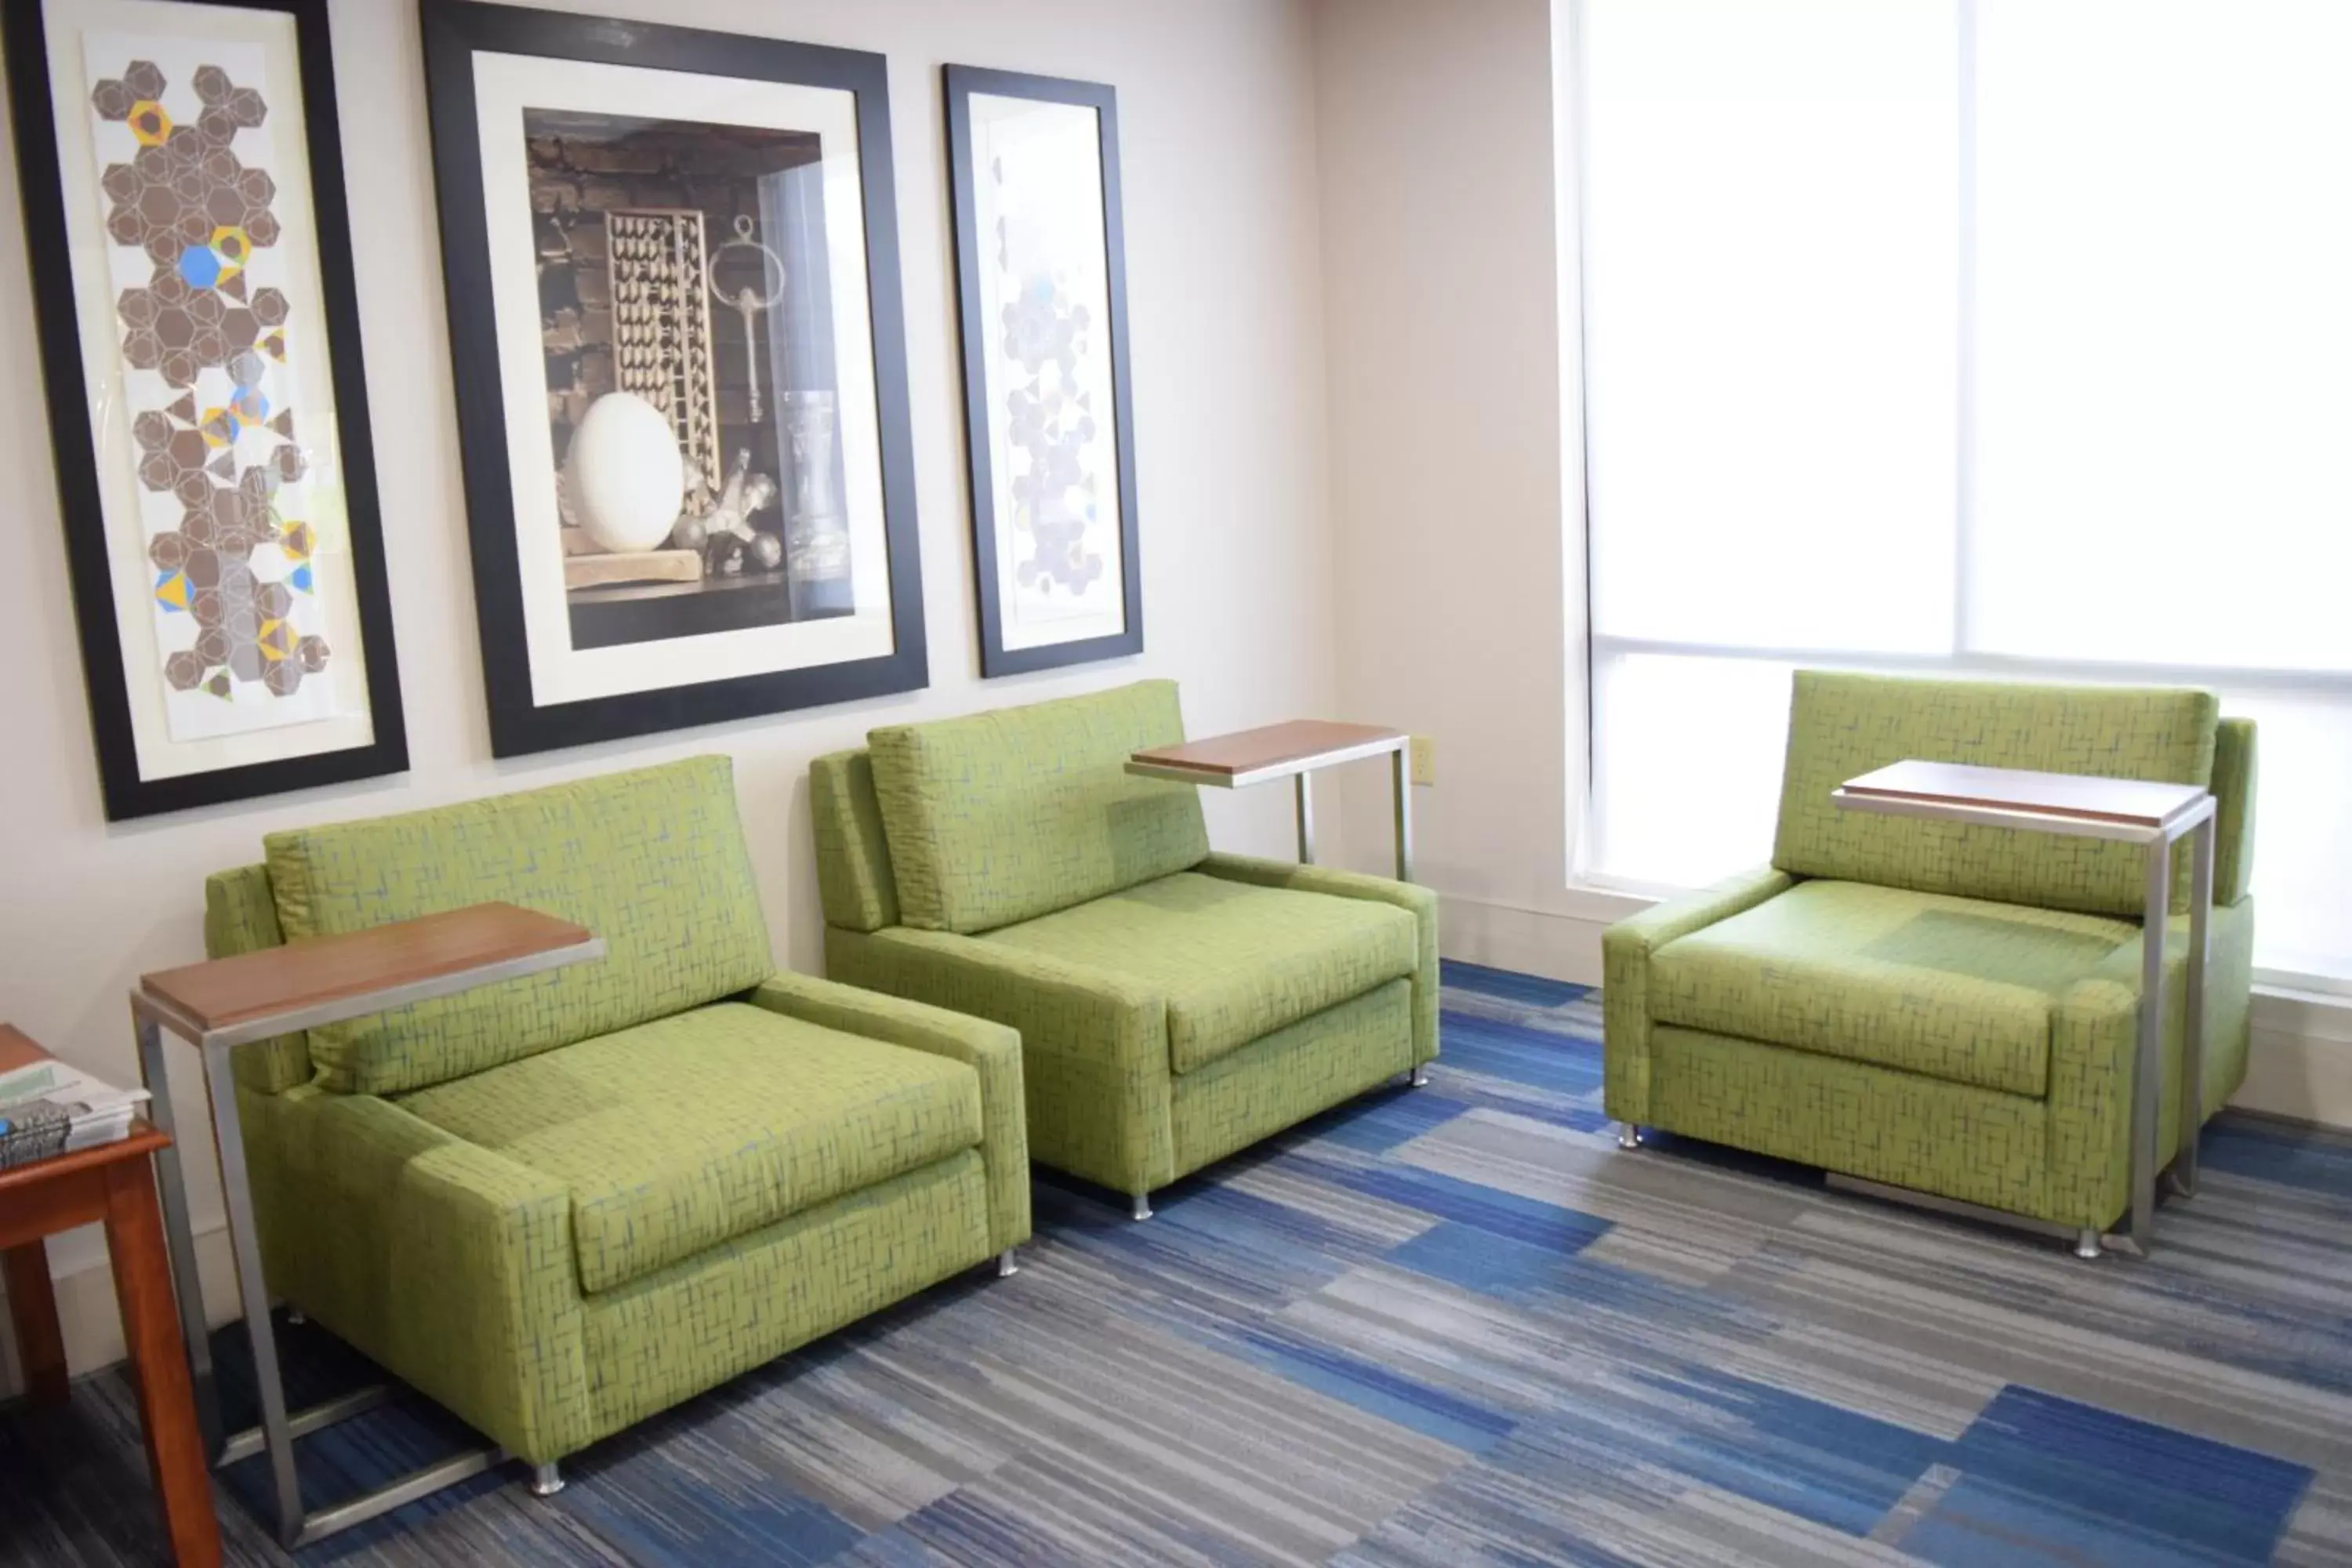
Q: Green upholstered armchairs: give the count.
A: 3